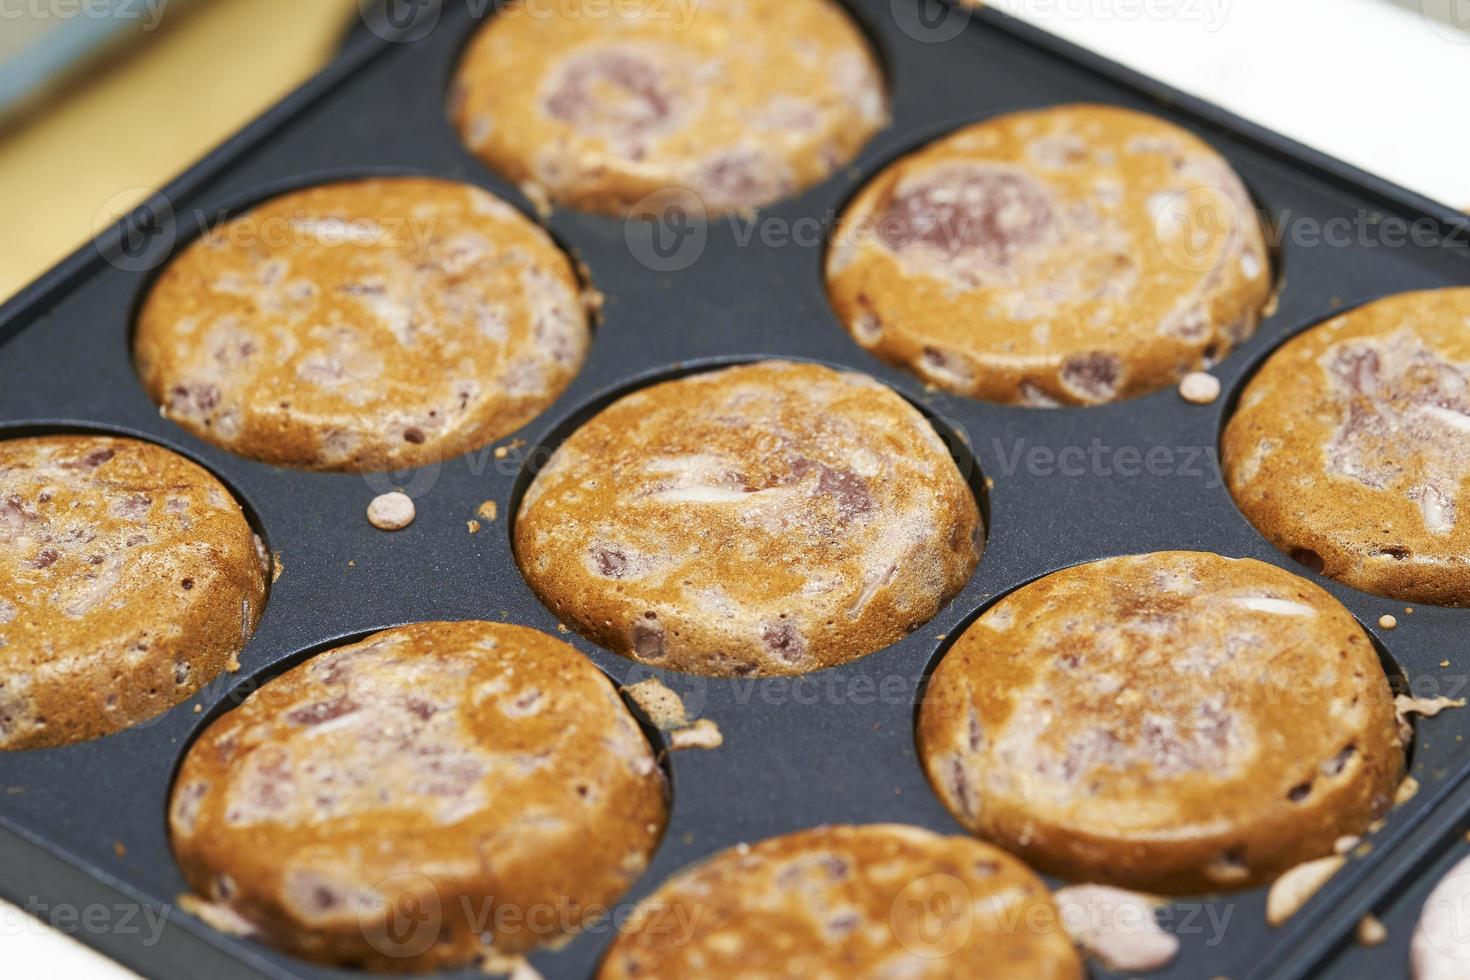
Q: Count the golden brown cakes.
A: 9